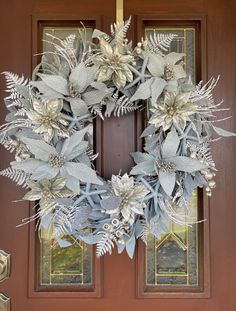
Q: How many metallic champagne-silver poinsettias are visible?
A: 5